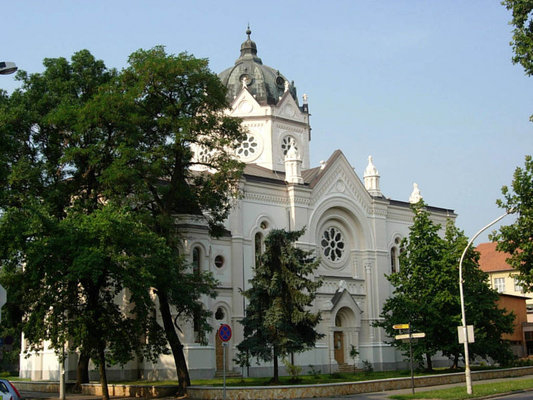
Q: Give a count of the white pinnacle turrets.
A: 3